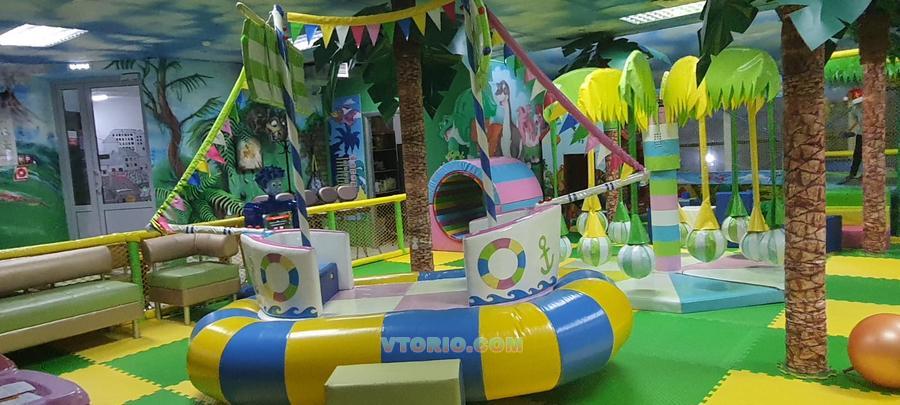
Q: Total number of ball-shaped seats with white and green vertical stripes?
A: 10